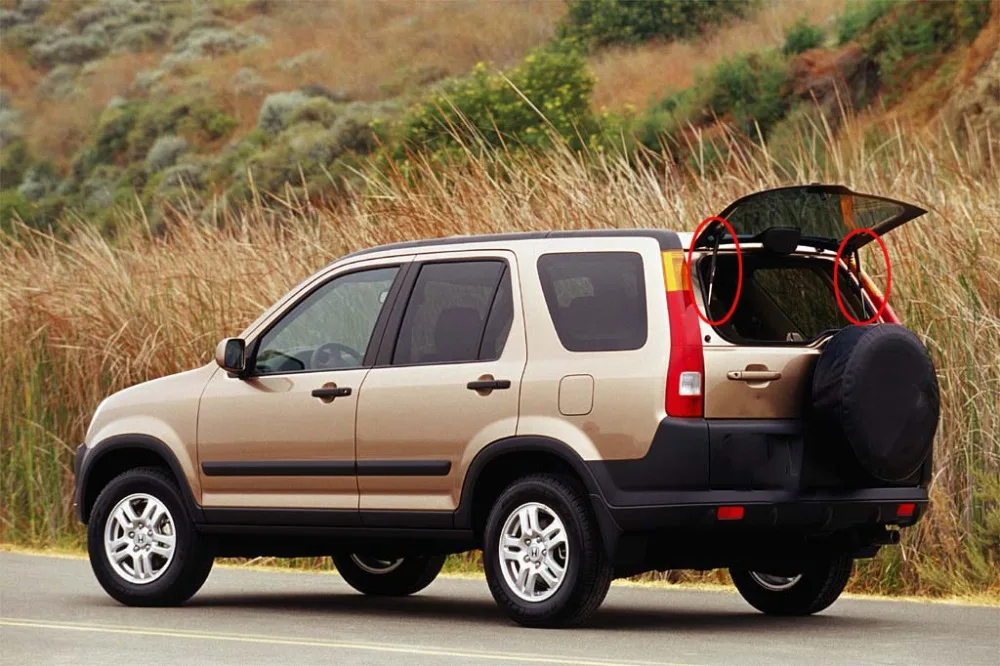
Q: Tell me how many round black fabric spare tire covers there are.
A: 1